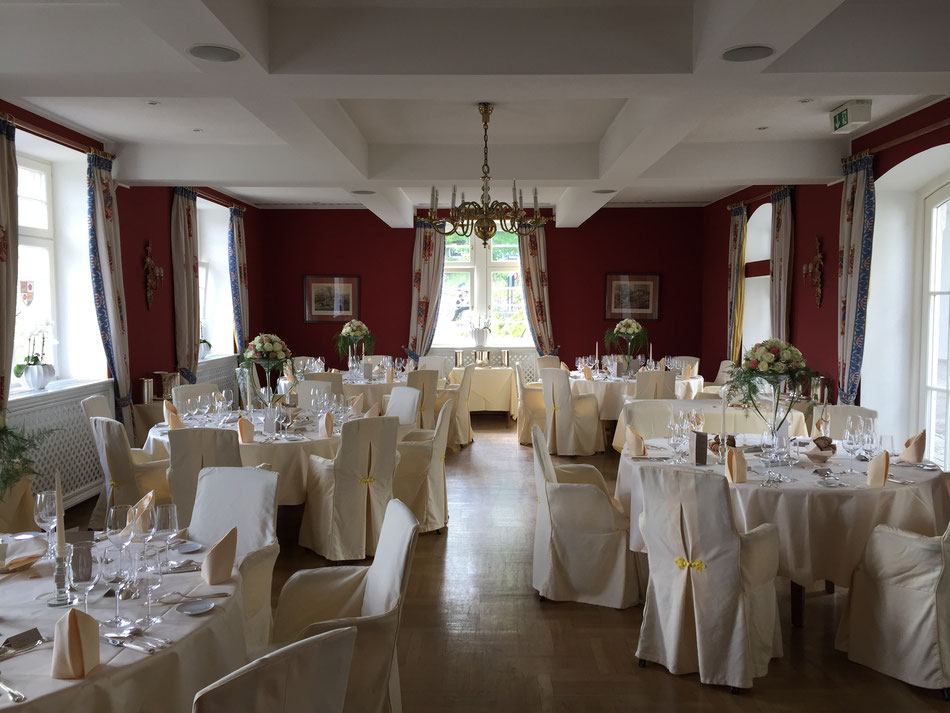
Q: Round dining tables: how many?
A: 5